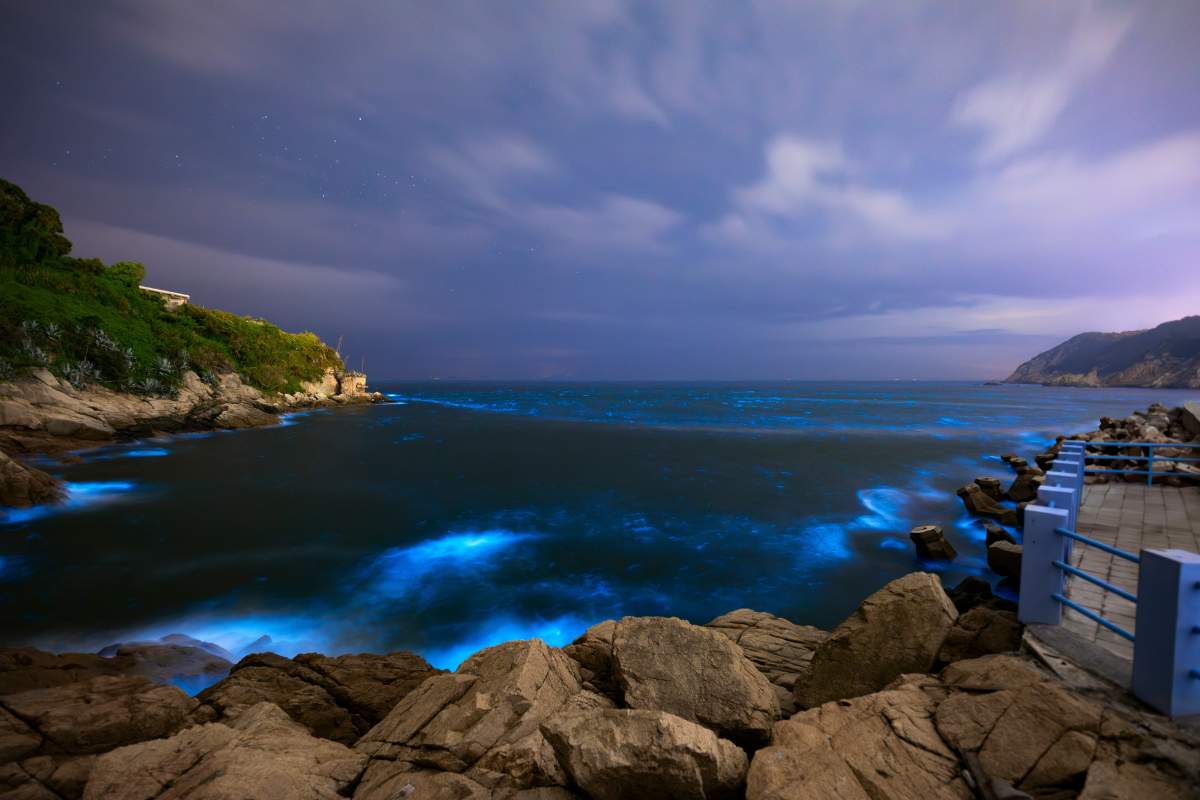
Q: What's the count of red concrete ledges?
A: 0